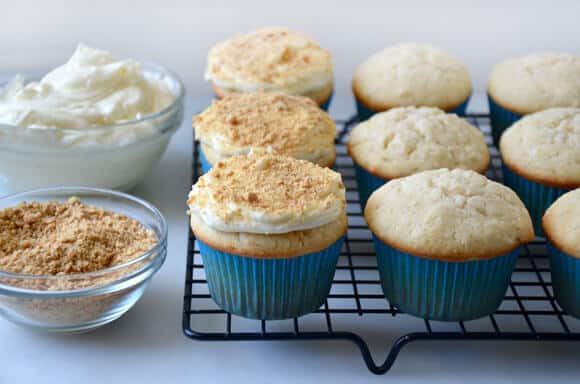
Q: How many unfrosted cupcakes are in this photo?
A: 6